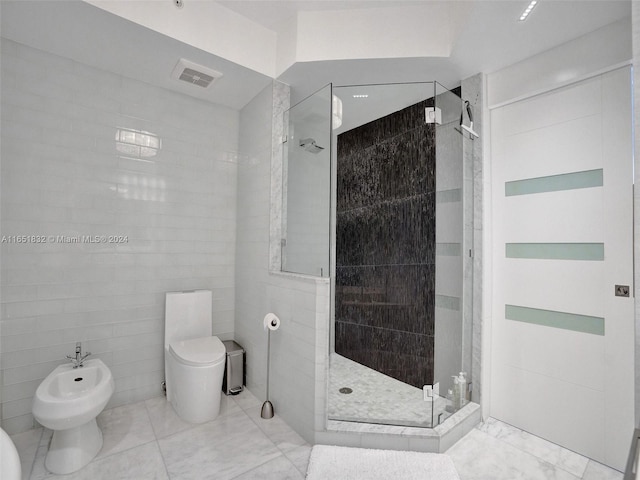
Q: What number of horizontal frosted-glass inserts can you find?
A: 3